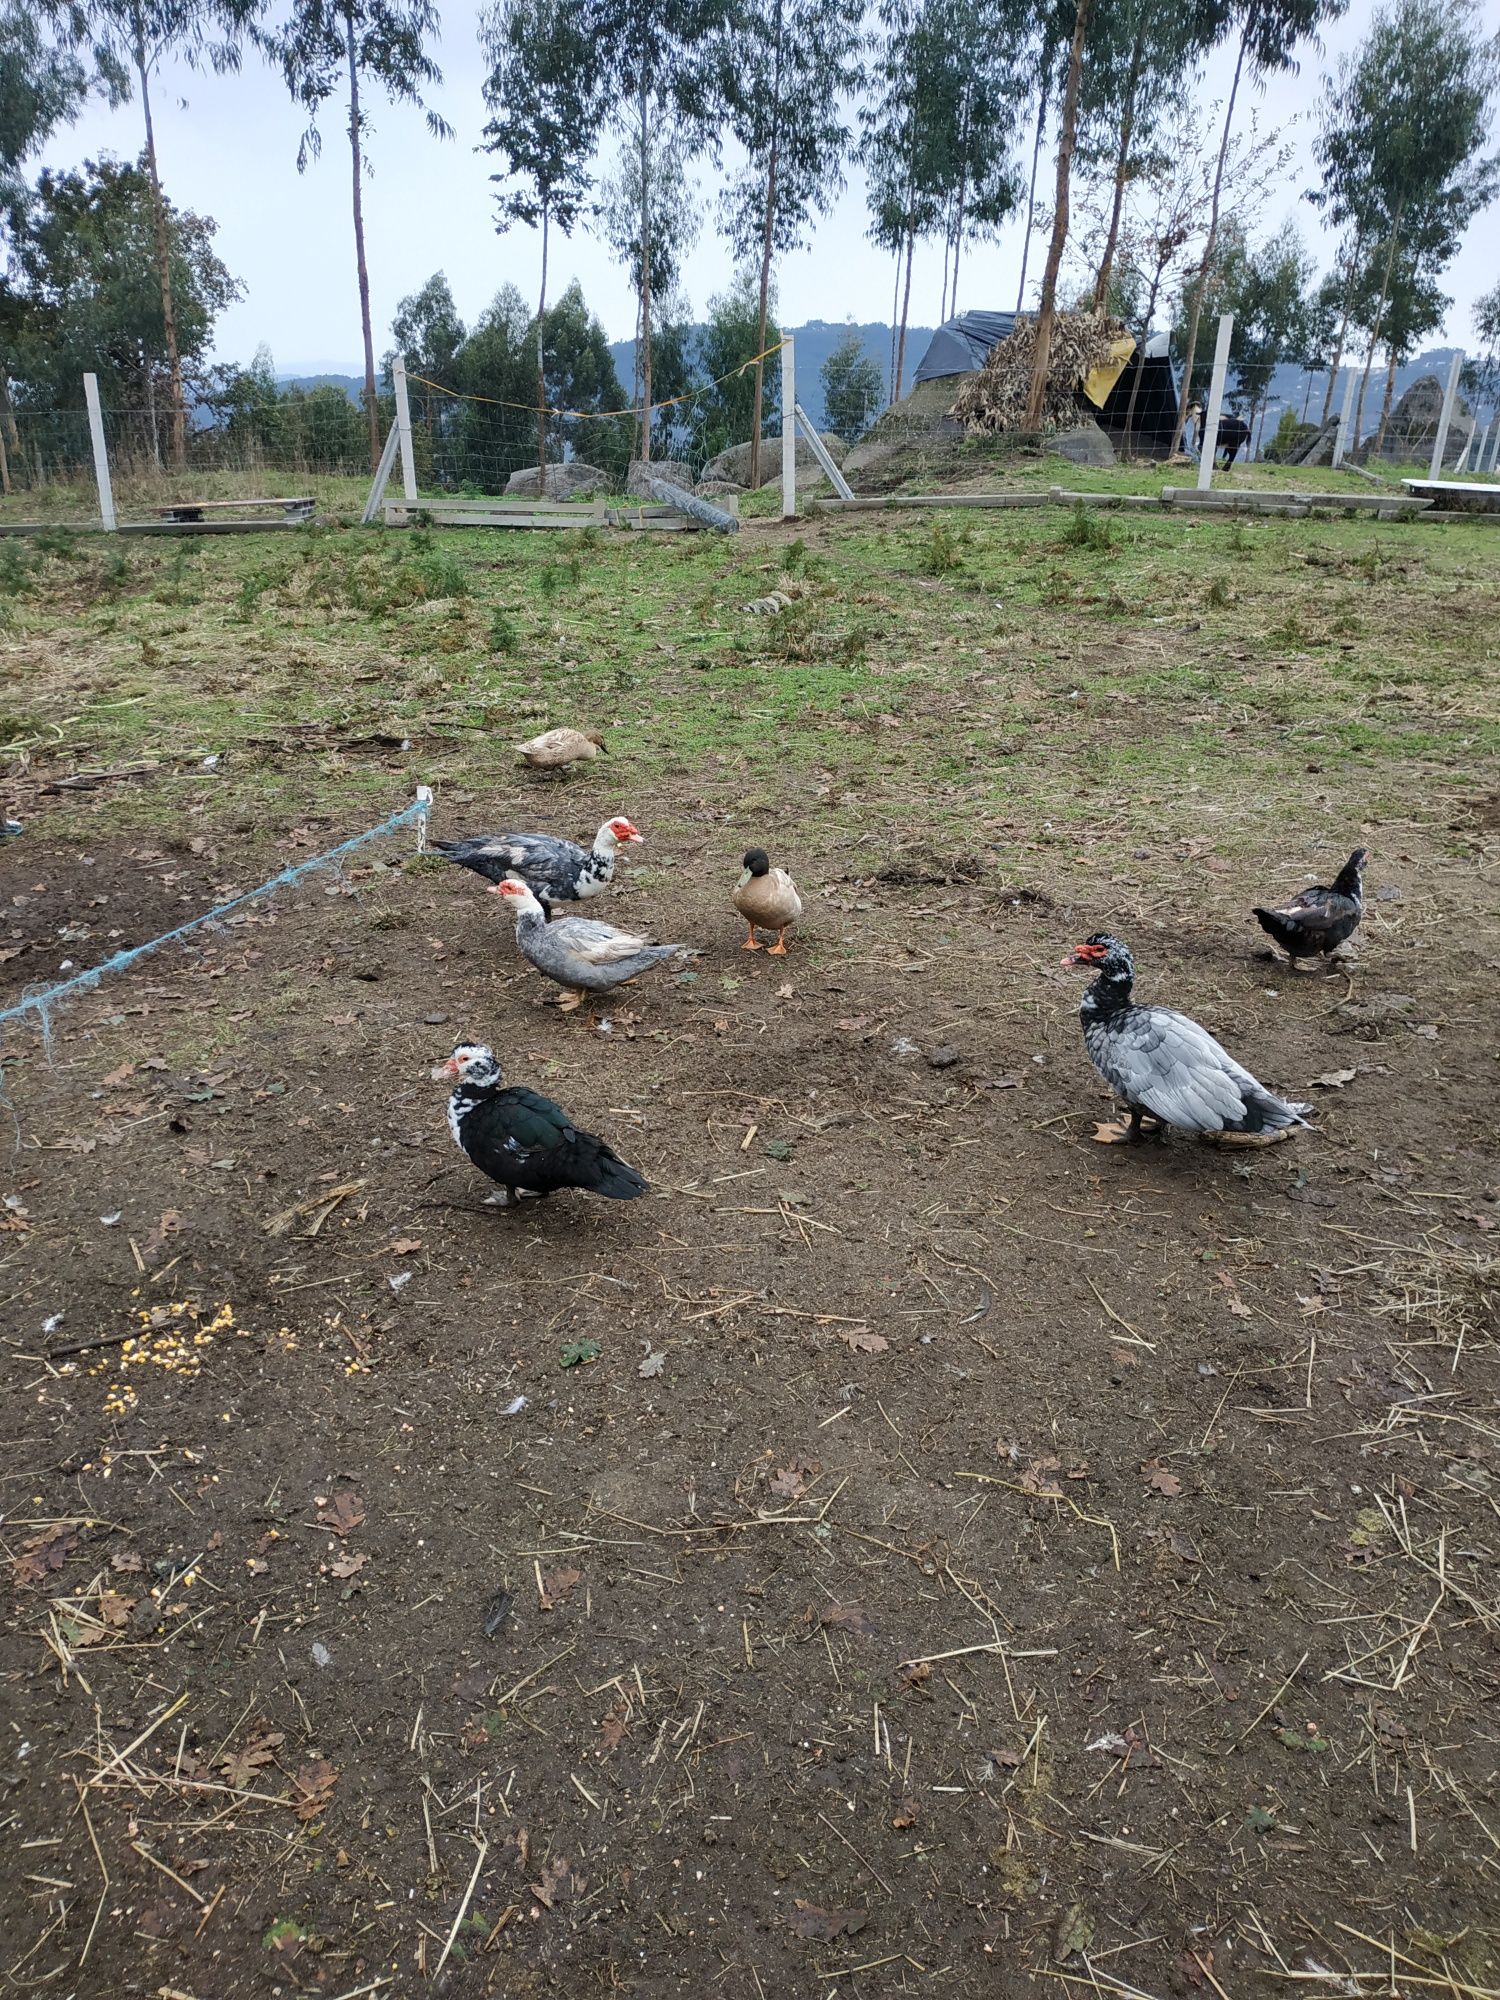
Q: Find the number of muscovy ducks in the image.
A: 5